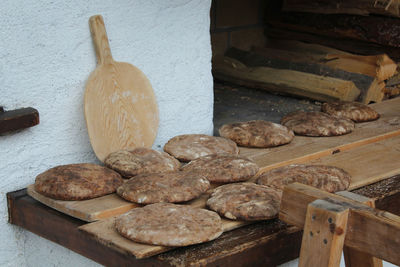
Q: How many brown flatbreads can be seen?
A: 11